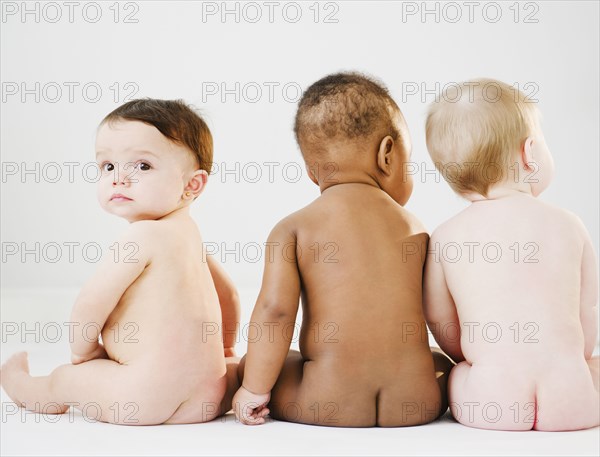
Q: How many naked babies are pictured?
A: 3